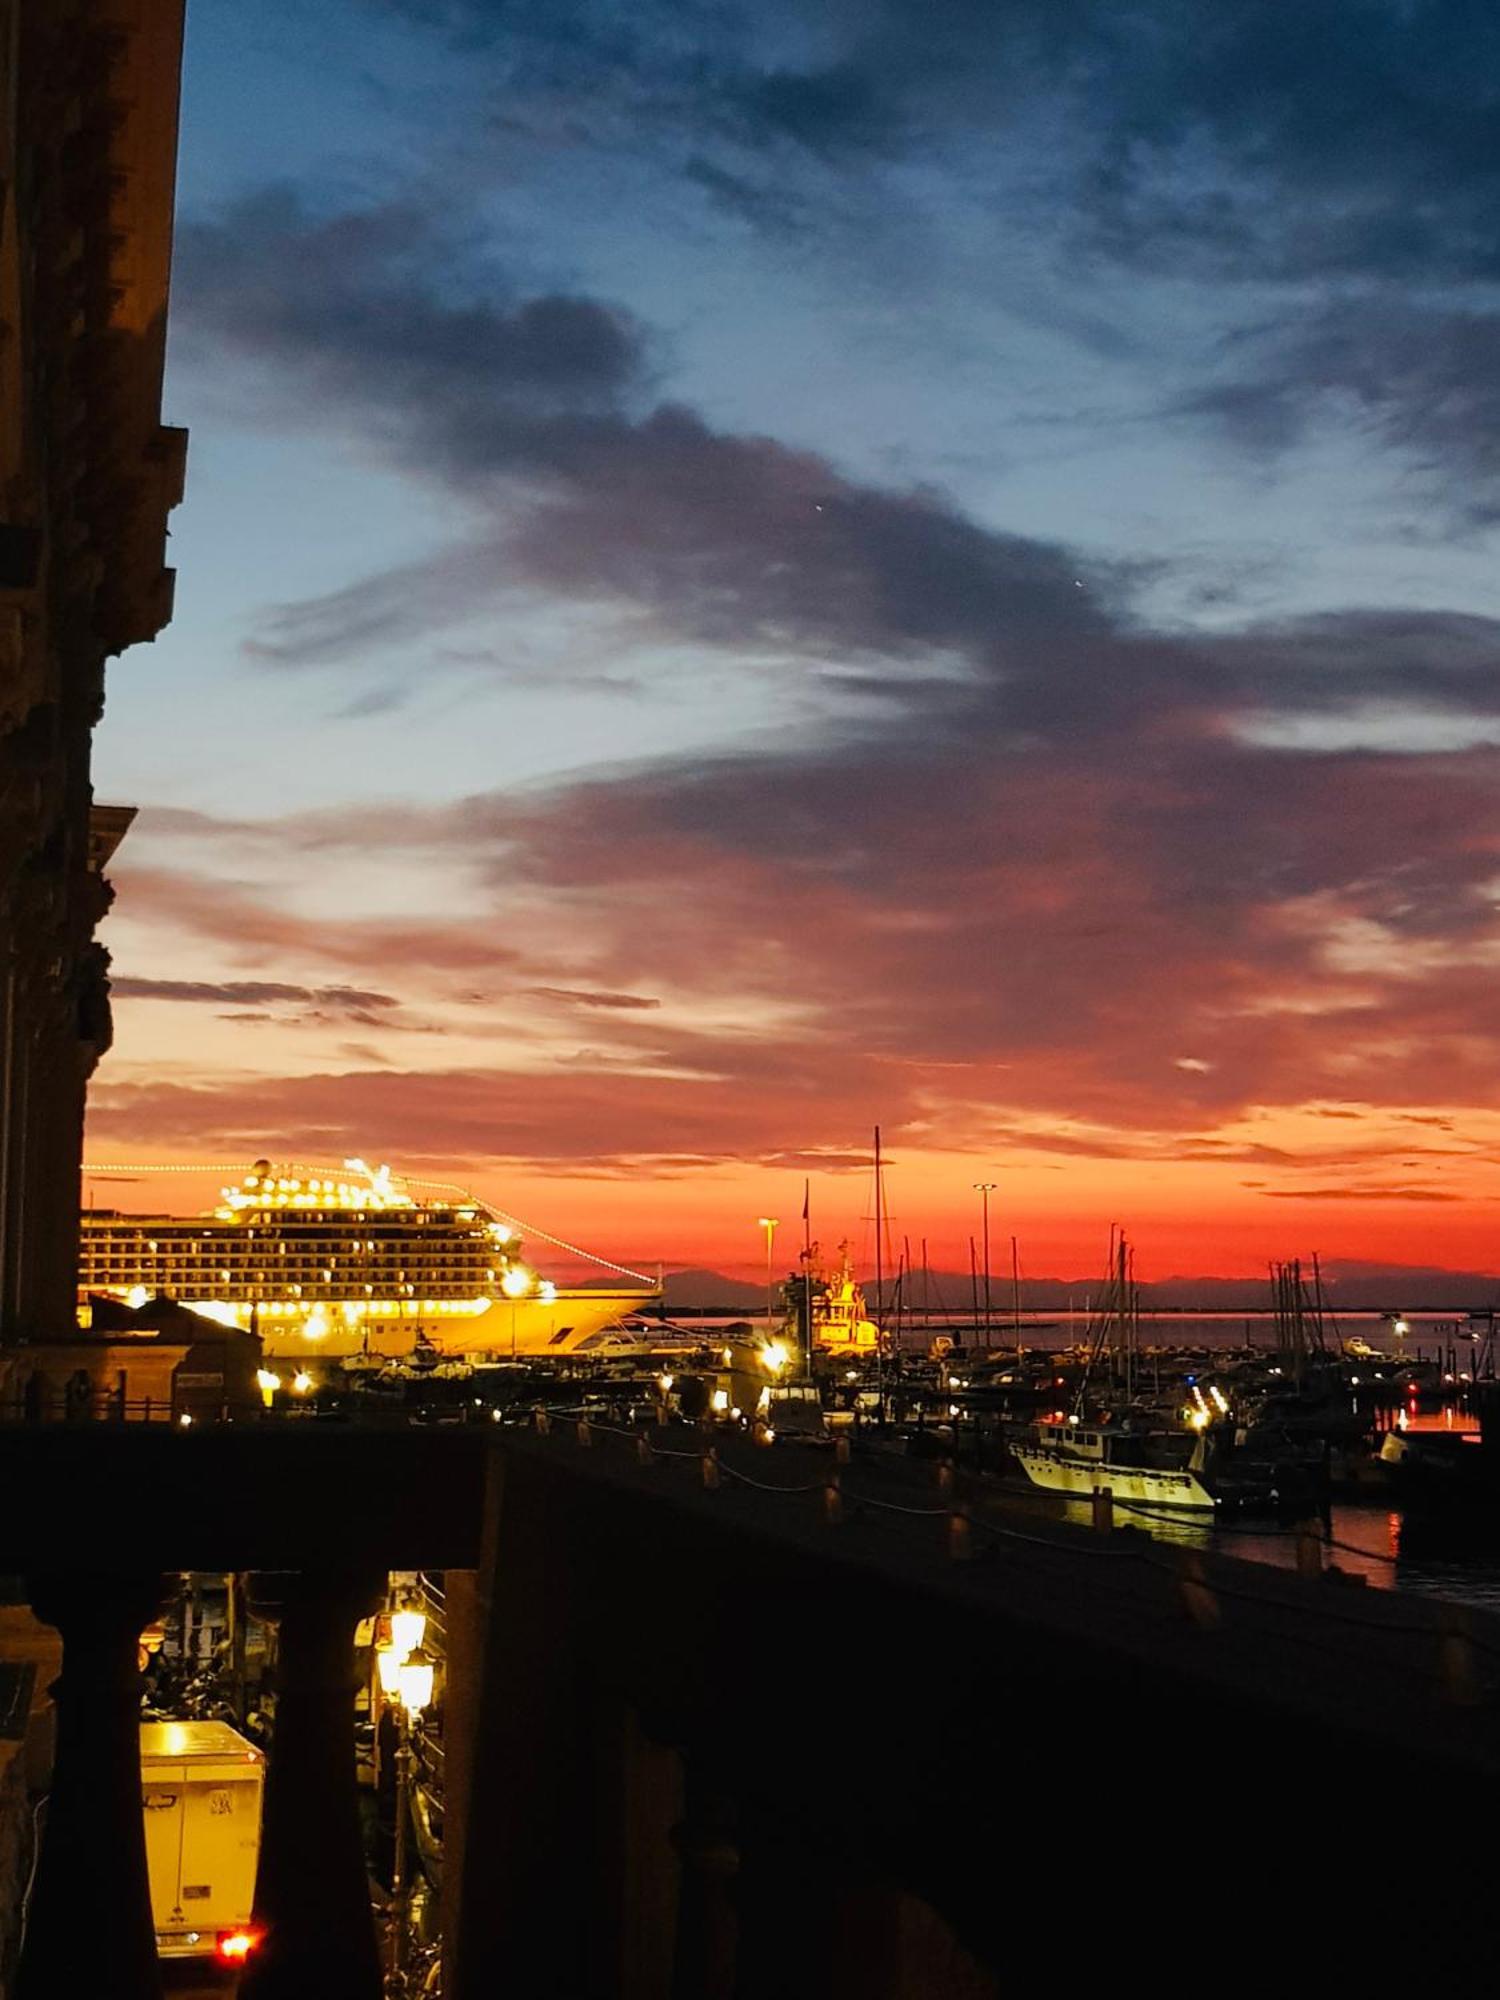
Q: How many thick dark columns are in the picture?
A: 2